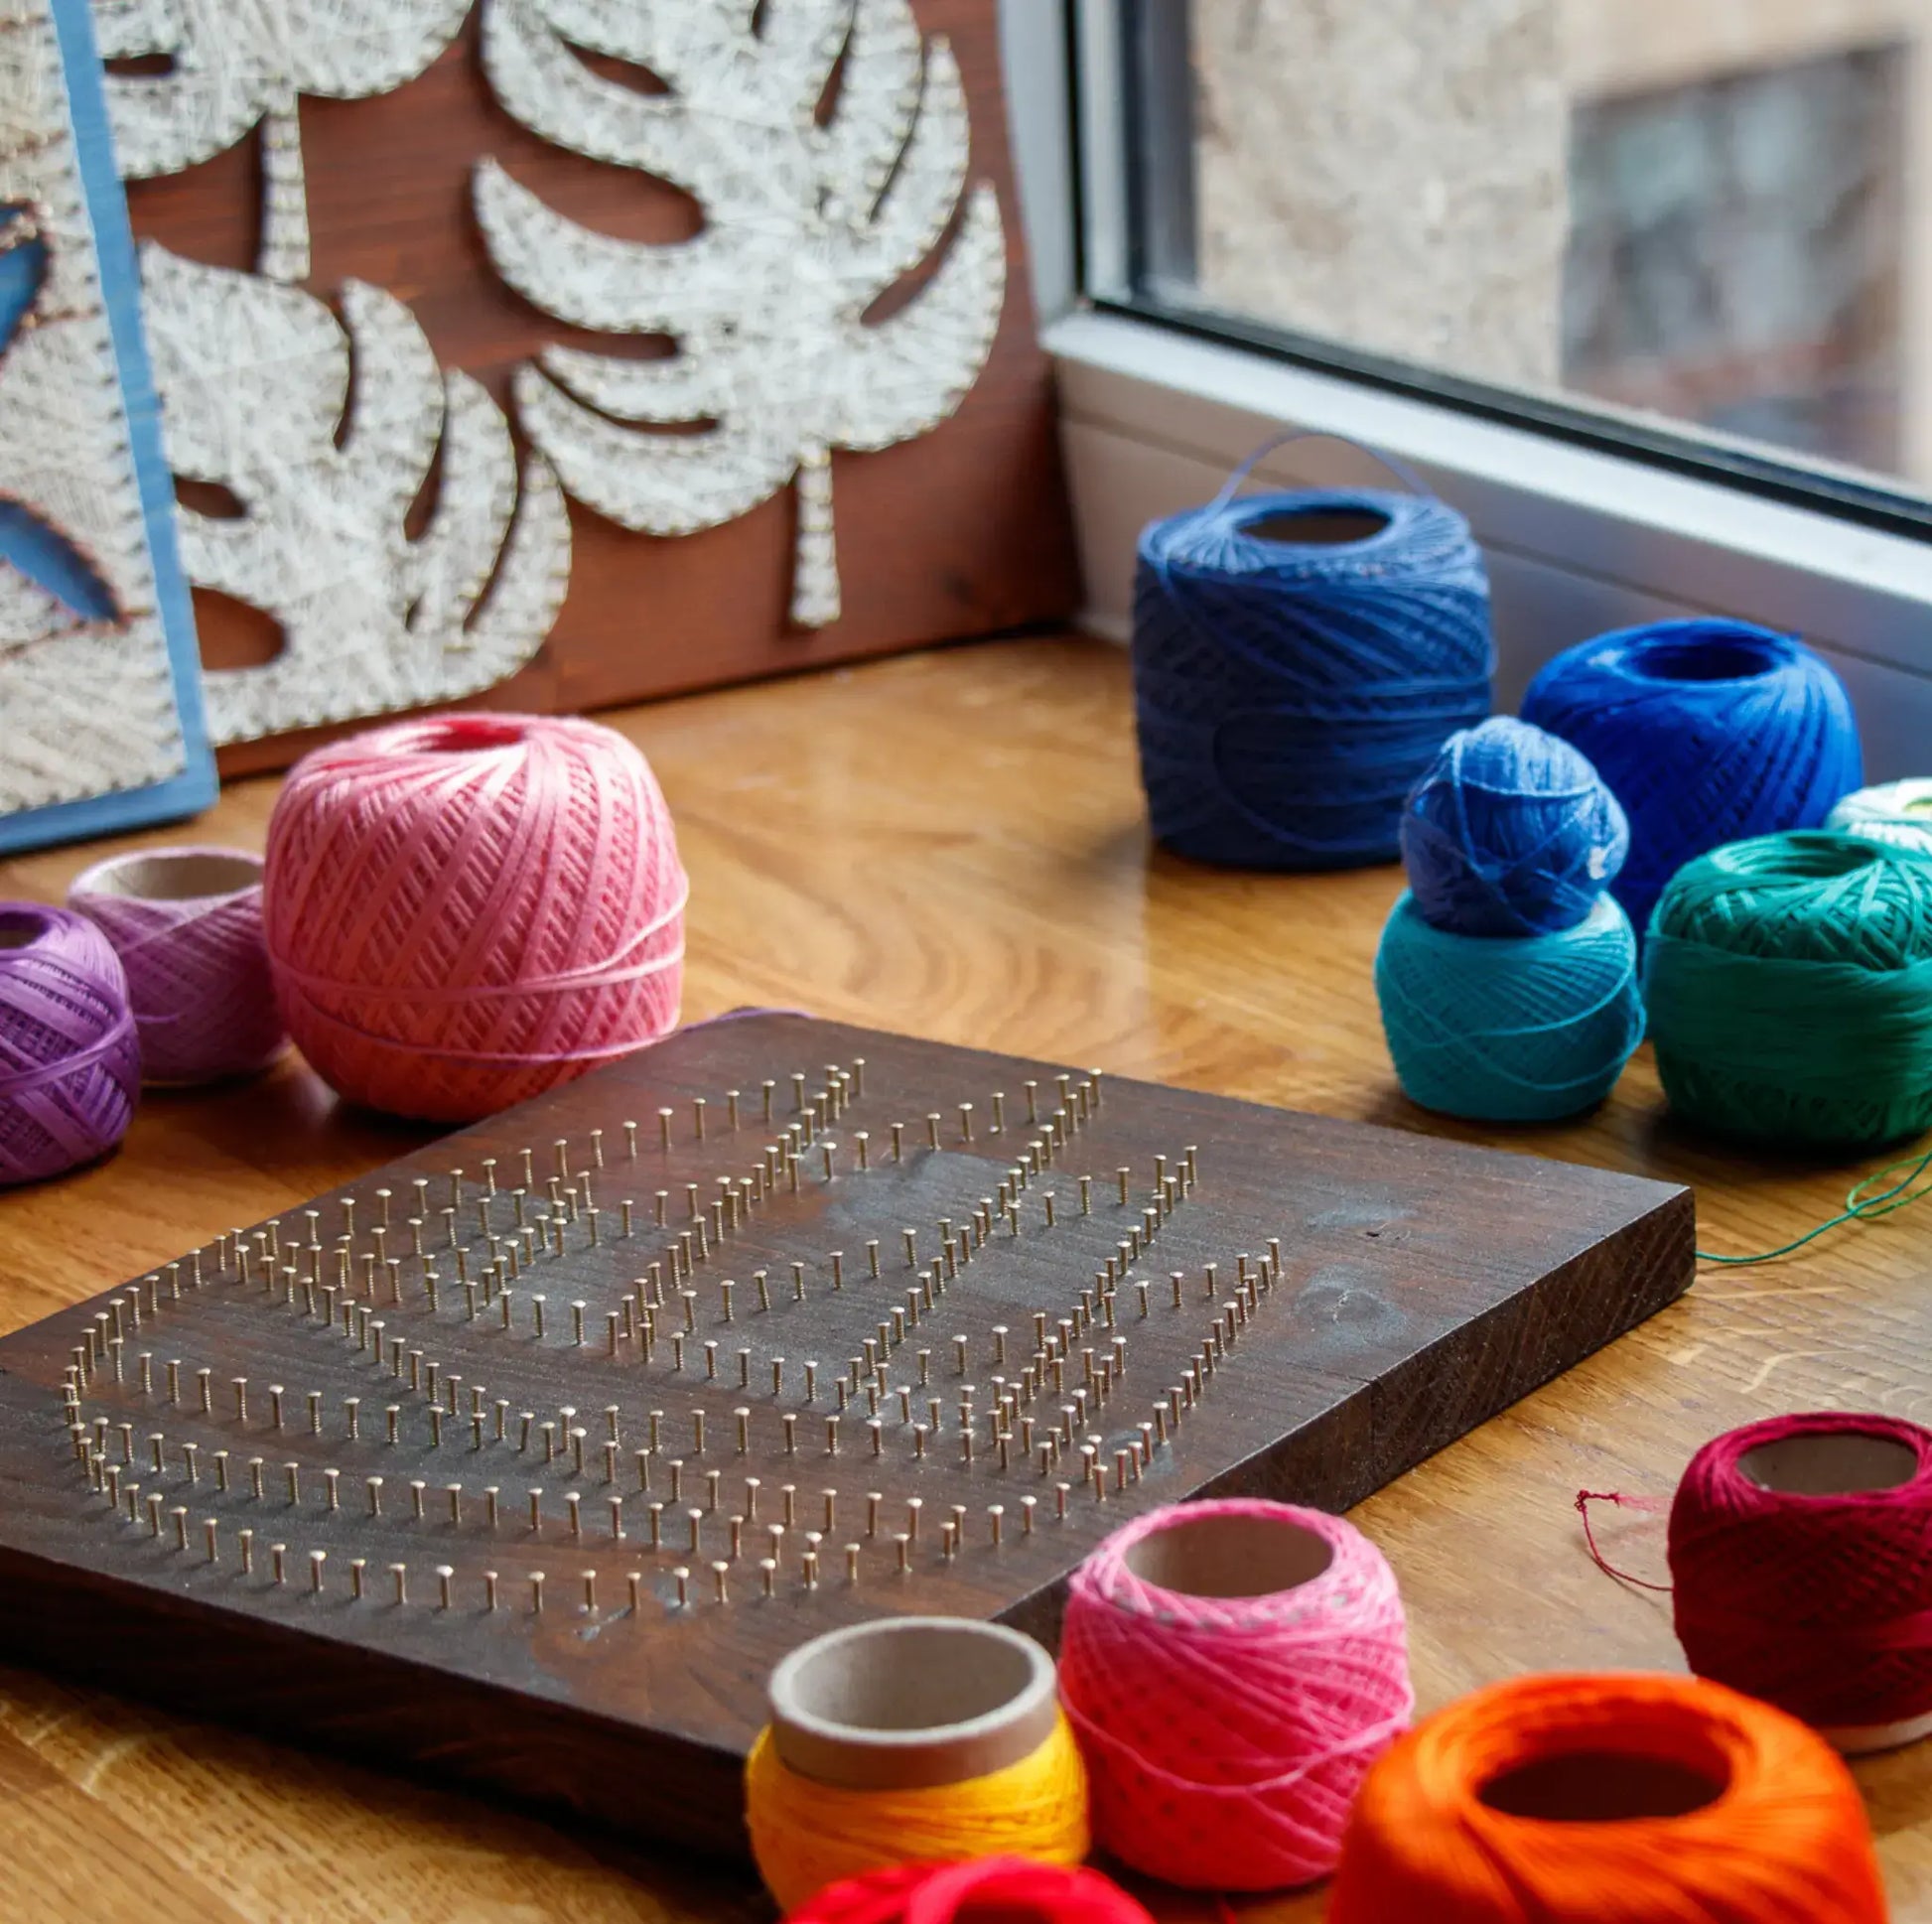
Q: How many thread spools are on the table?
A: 14